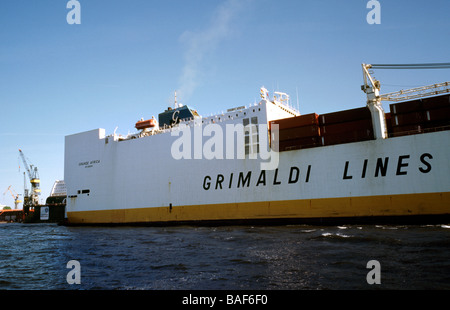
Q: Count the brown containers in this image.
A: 12